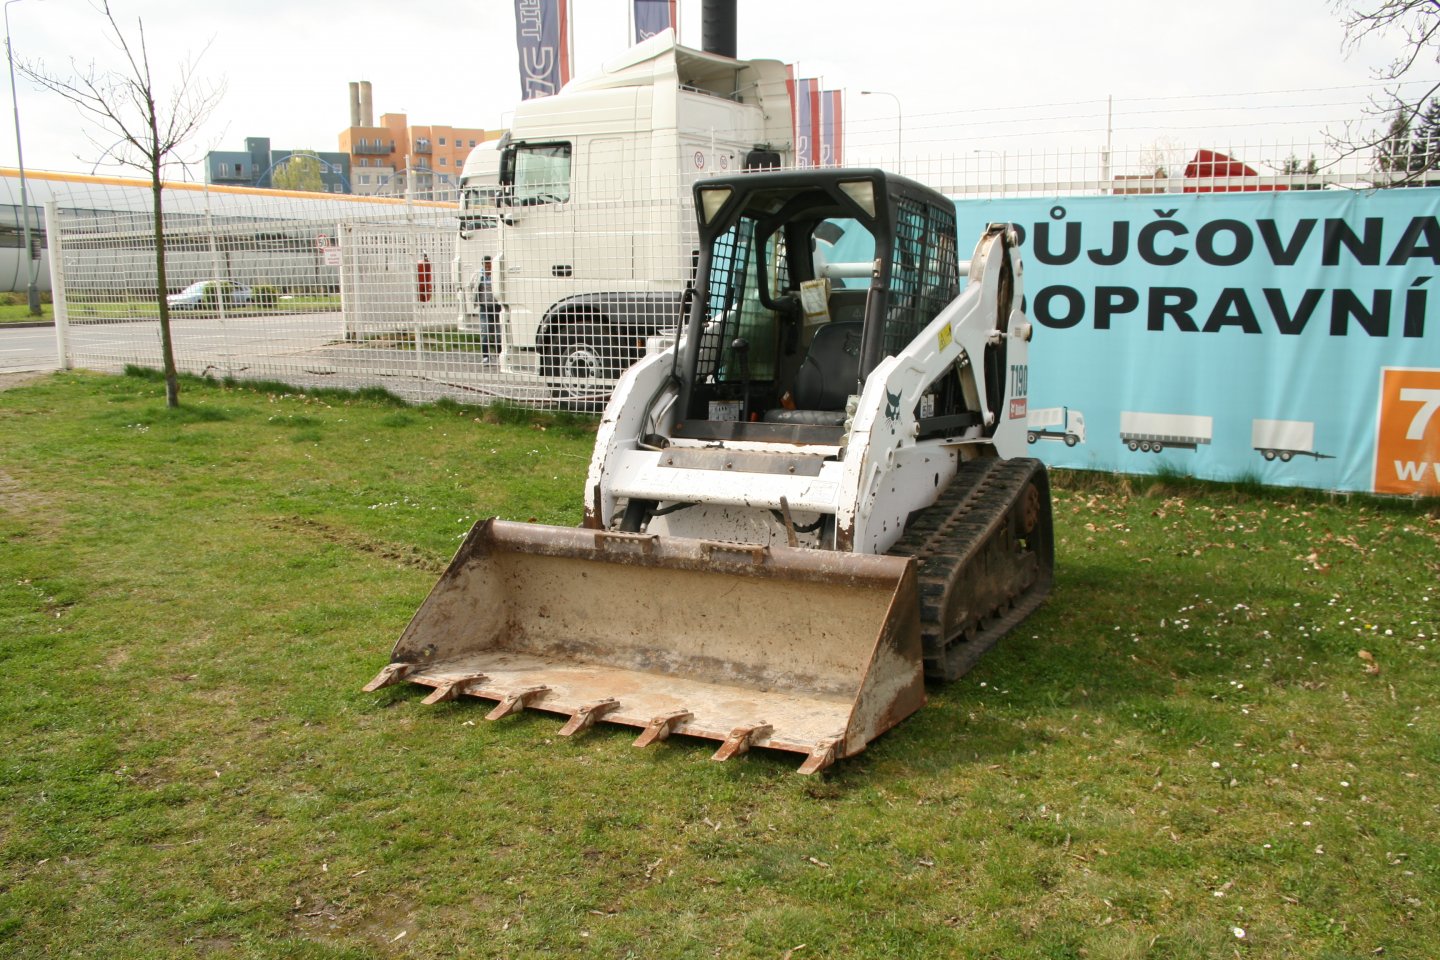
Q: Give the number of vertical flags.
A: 5